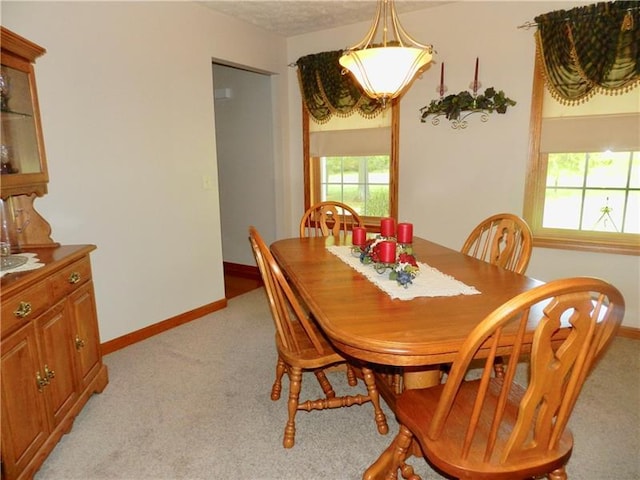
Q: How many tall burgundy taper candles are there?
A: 2